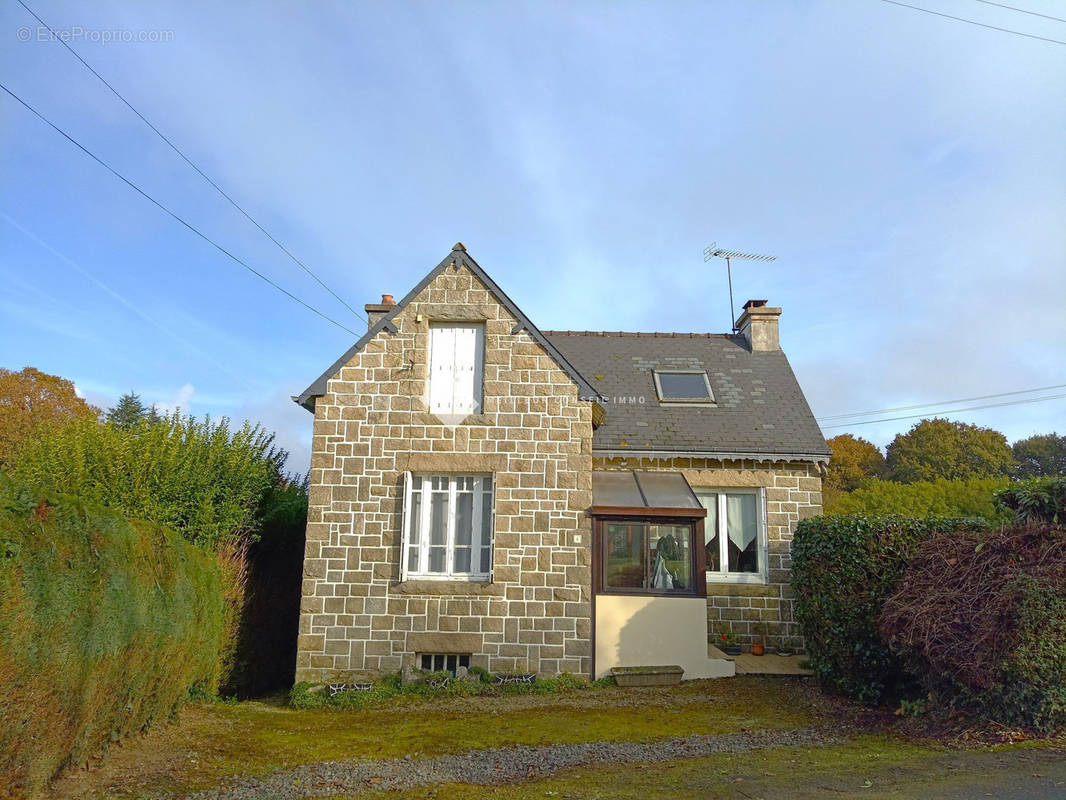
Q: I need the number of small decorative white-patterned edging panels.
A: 3